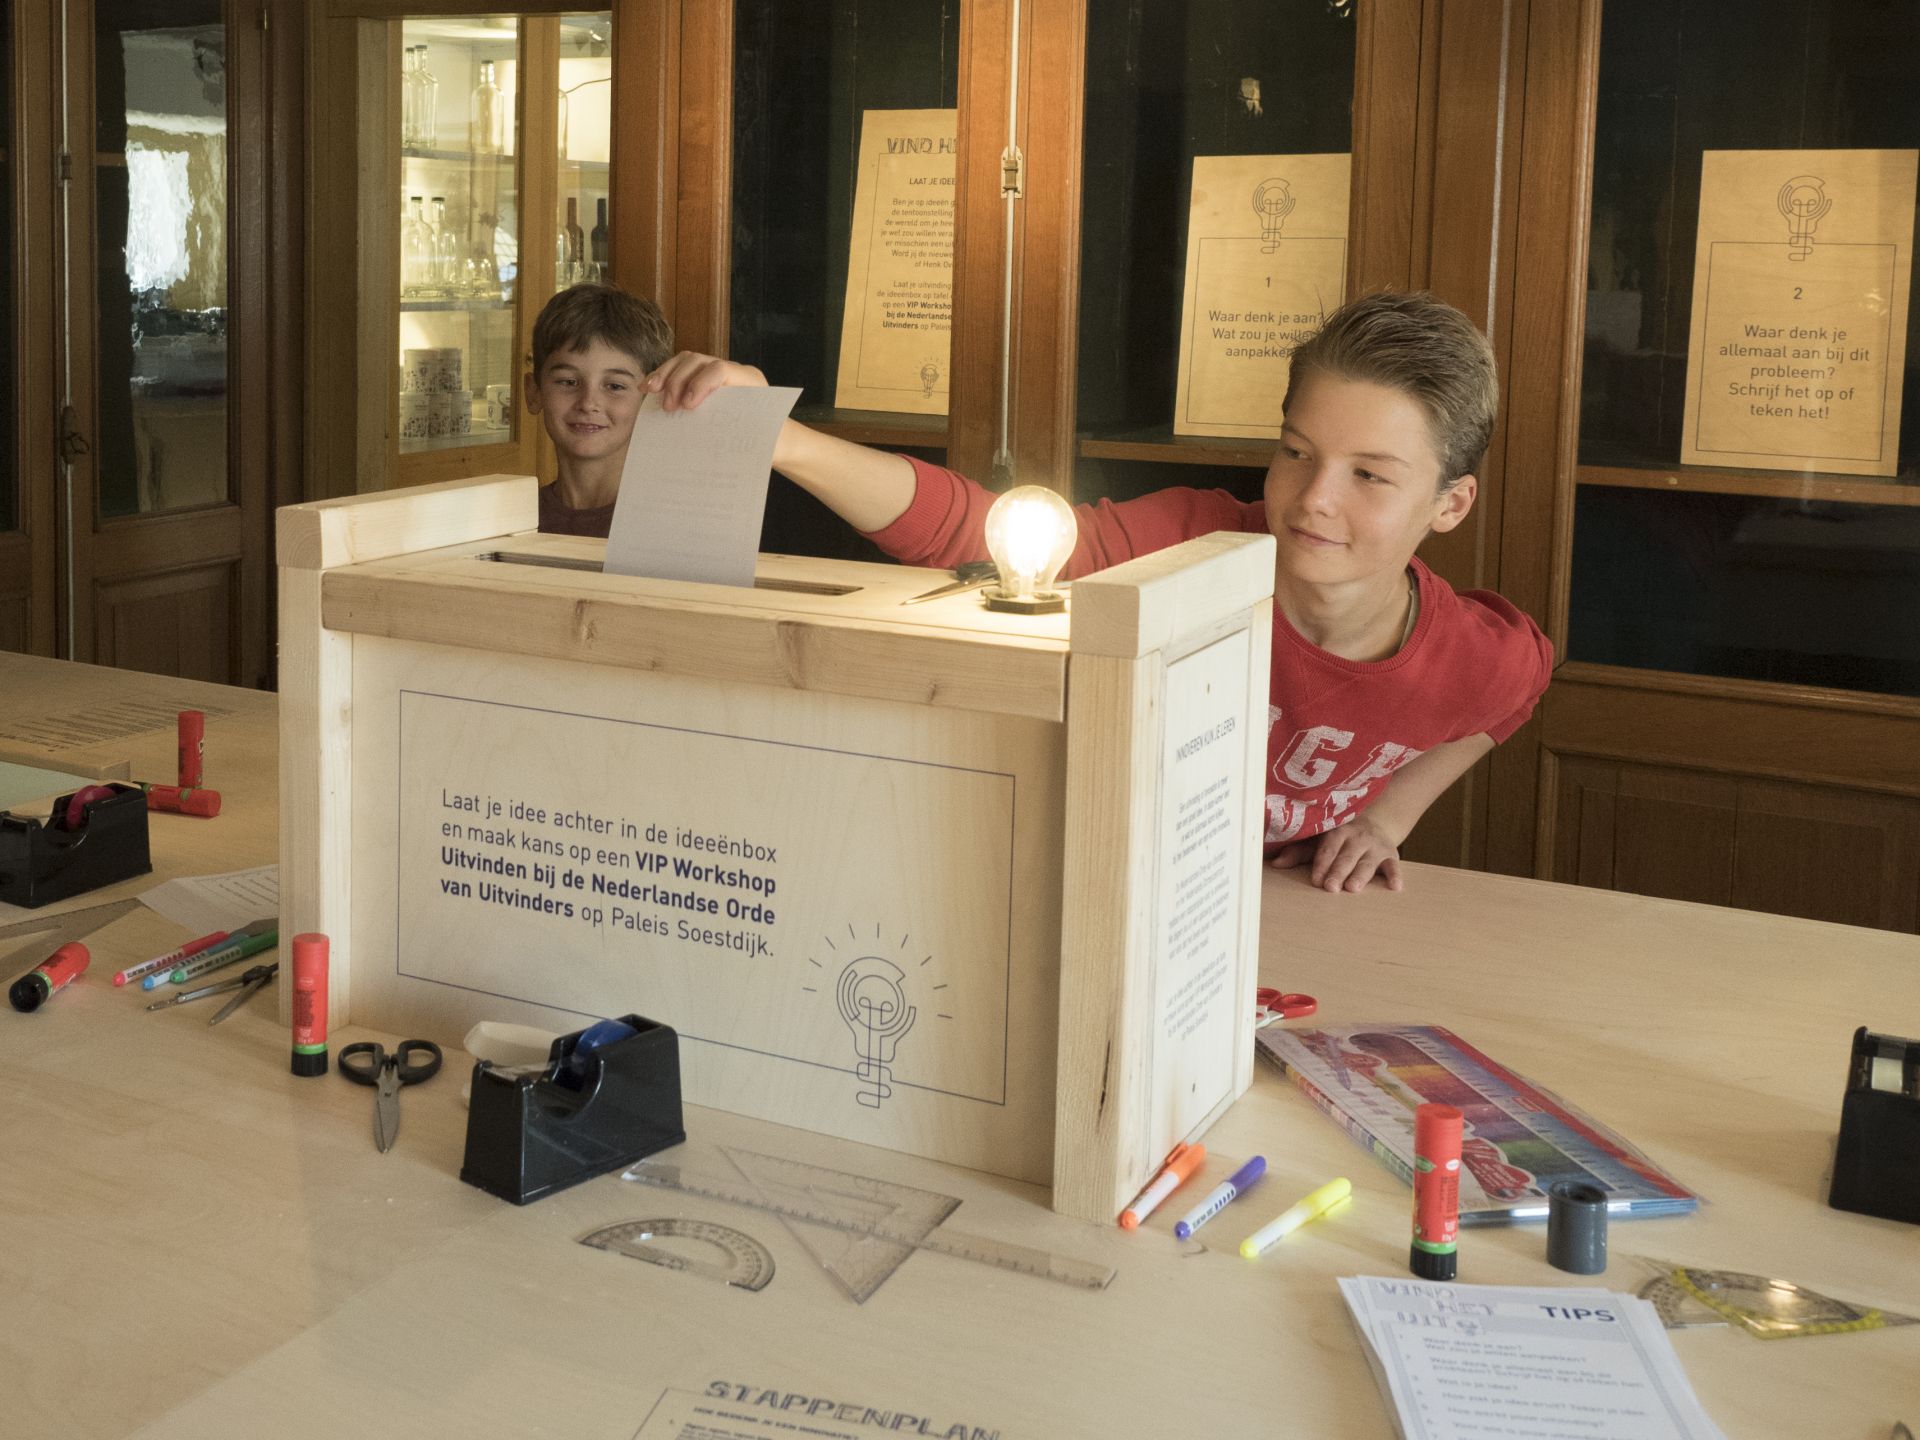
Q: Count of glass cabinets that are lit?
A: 1